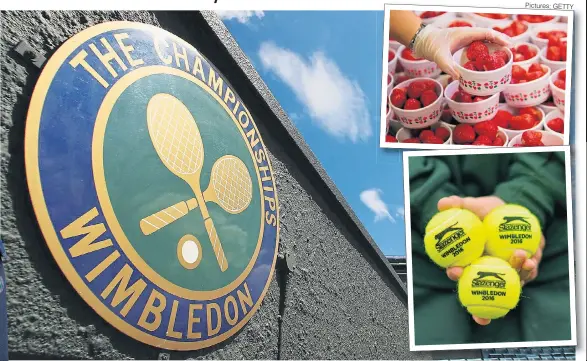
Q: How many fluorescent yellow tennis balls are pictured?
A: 3